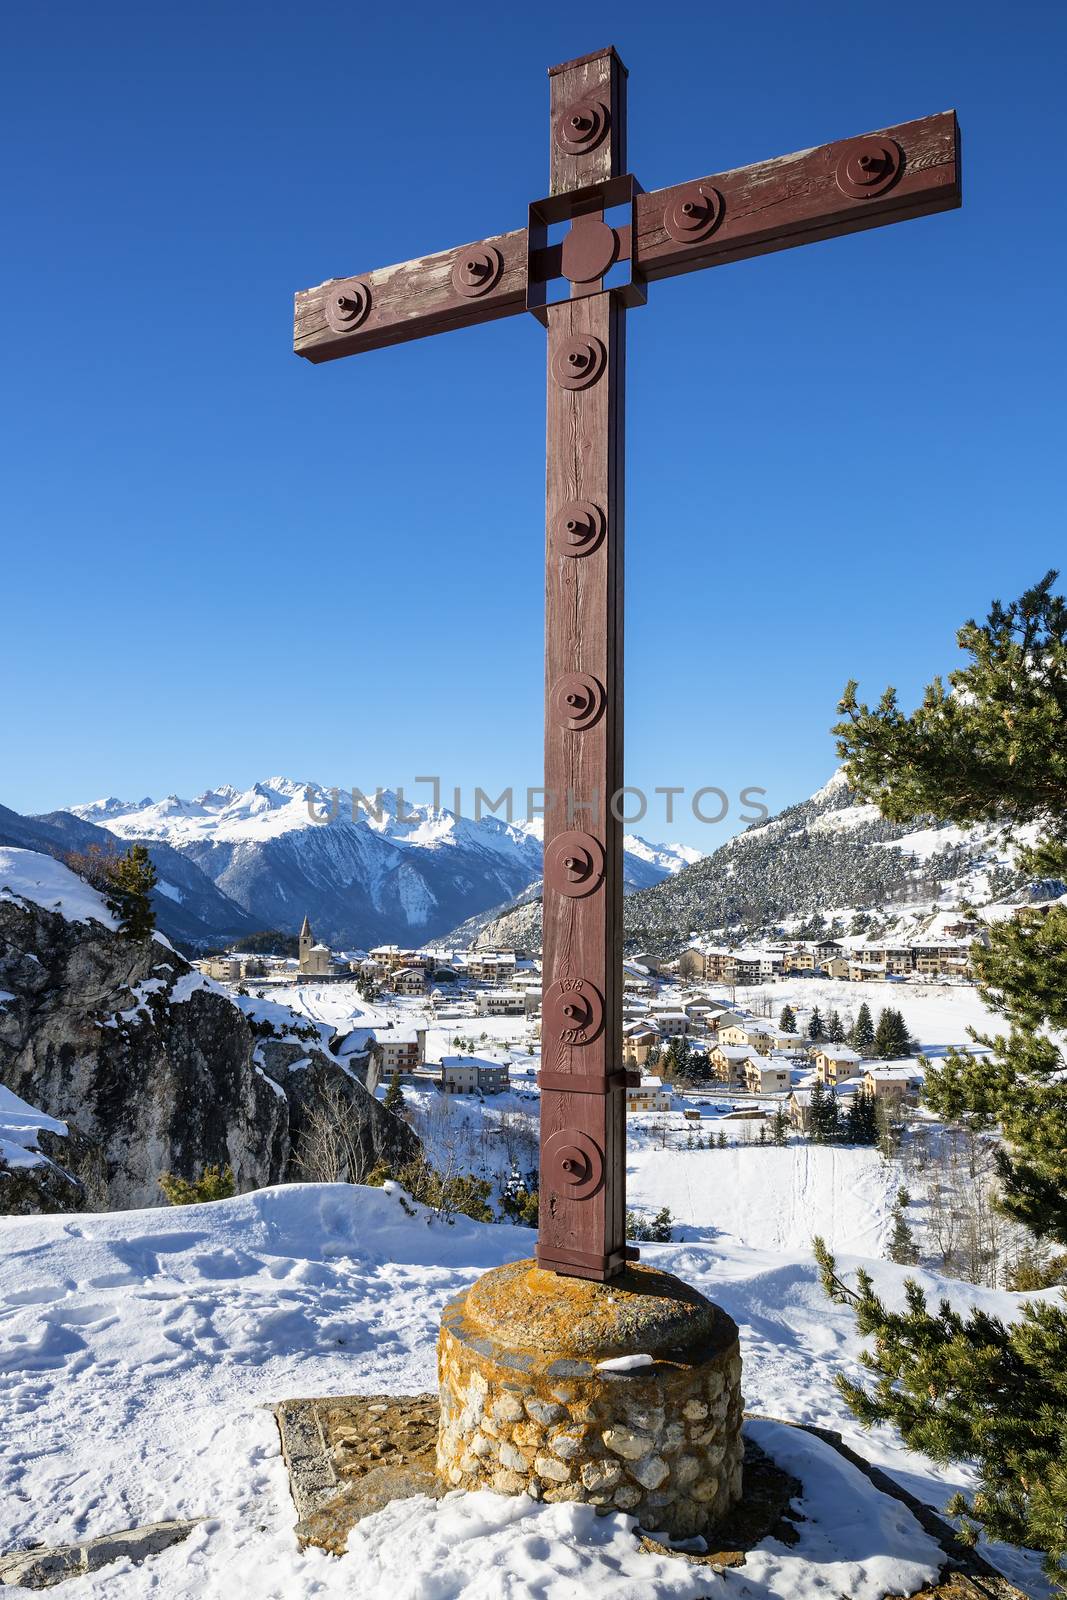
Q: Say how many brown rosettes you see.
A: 11